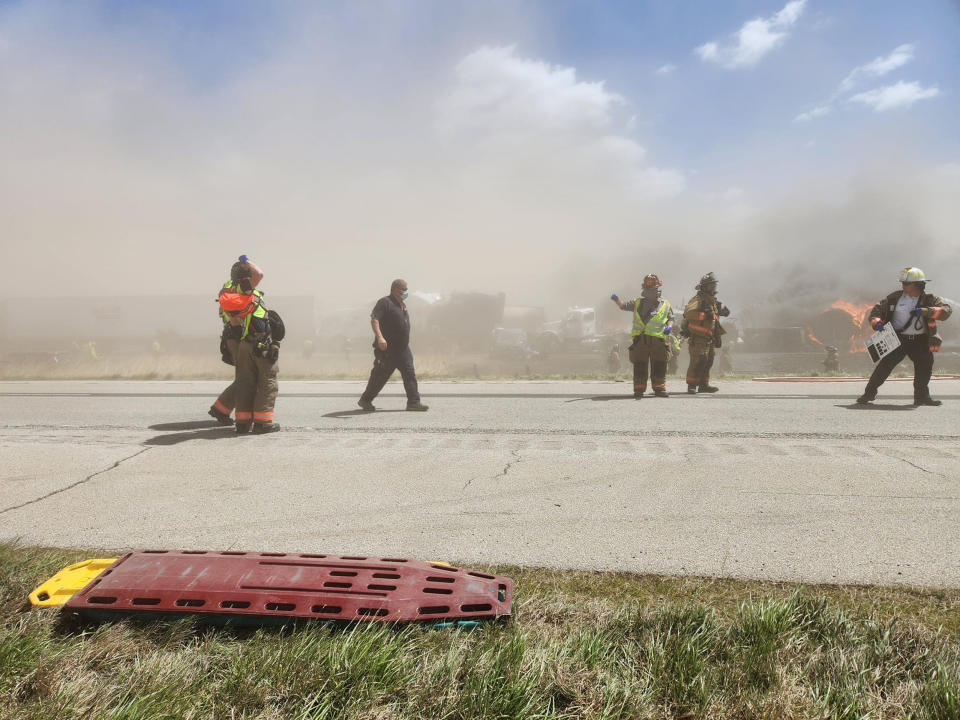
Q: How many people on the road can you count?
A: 6